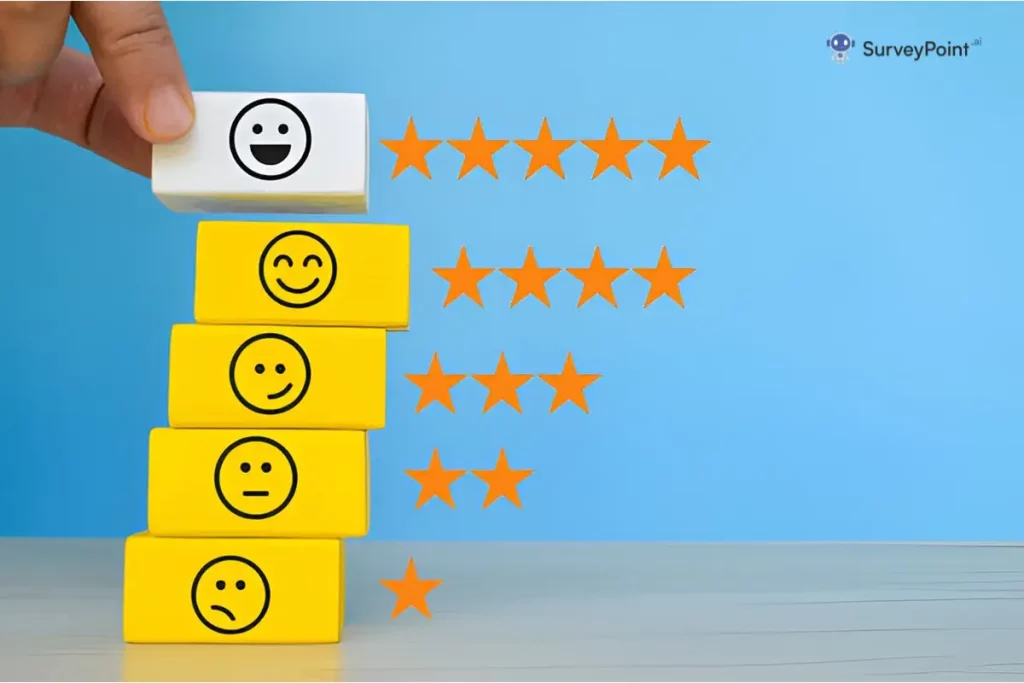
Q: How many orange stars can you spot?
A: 15